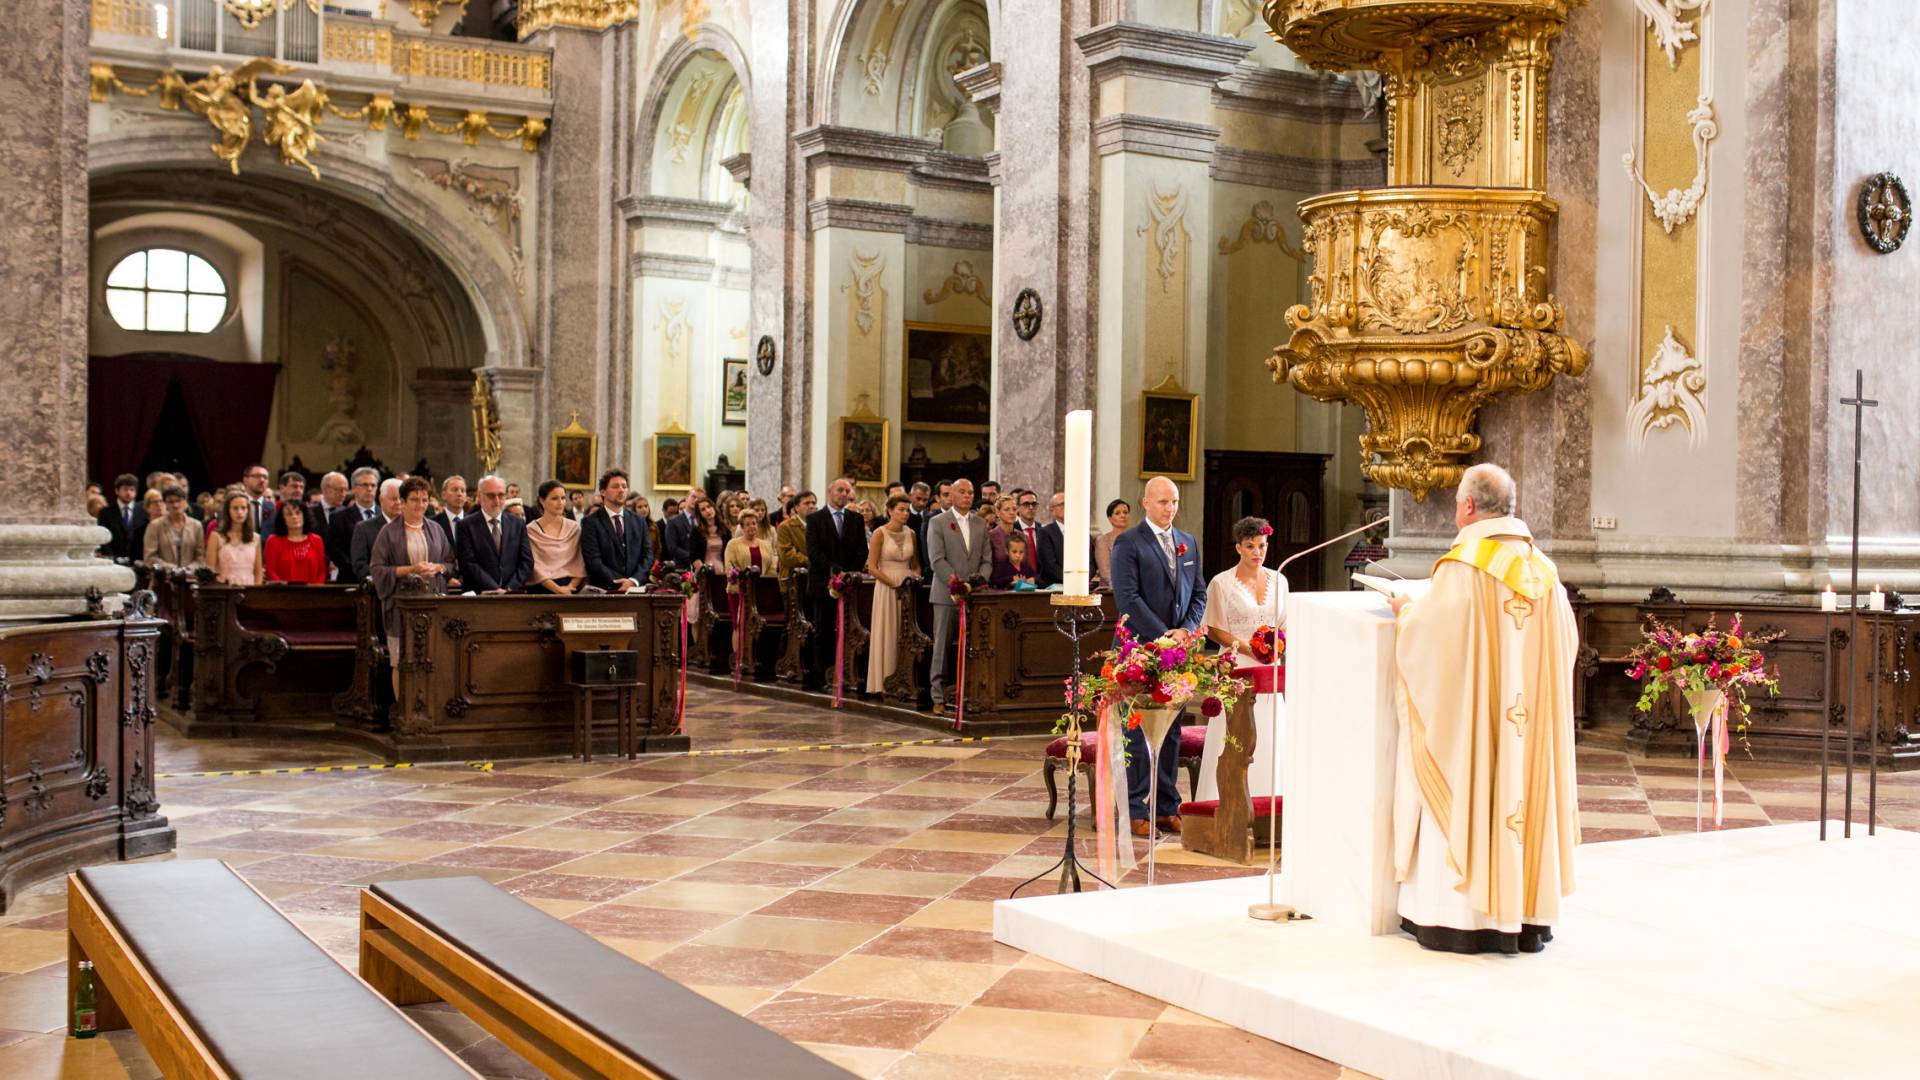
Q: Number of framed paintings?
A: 6